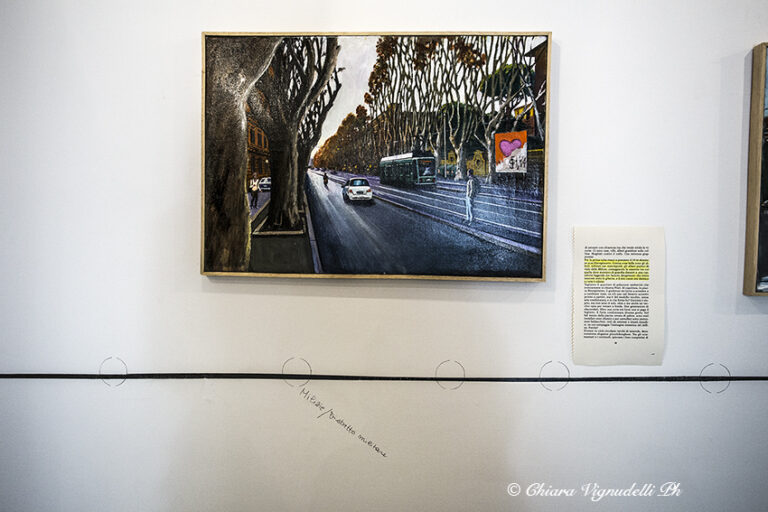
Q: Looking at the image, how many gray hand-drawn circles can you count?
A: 5